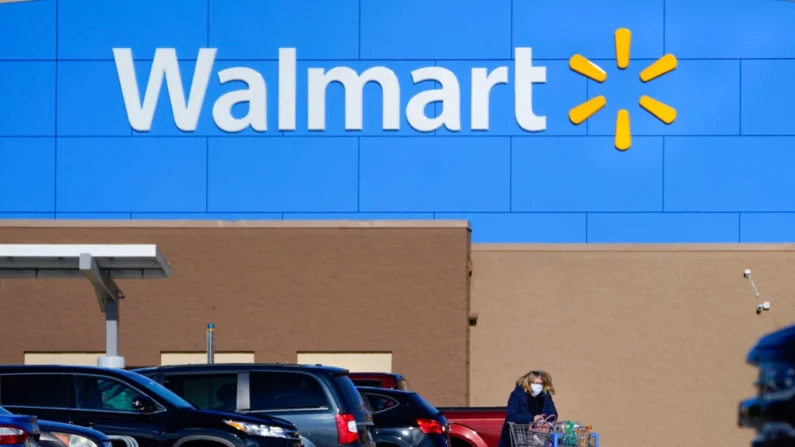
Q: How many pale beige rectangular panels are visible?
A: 3